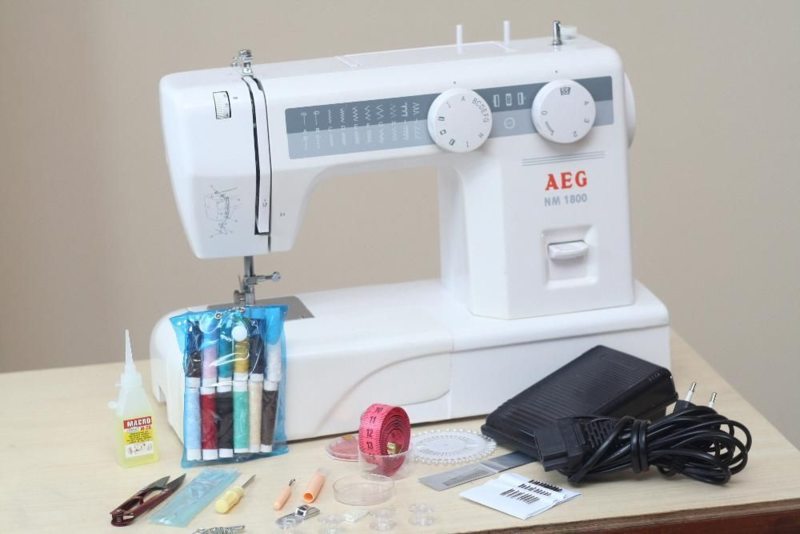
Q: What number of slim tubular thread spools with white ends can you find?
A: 12